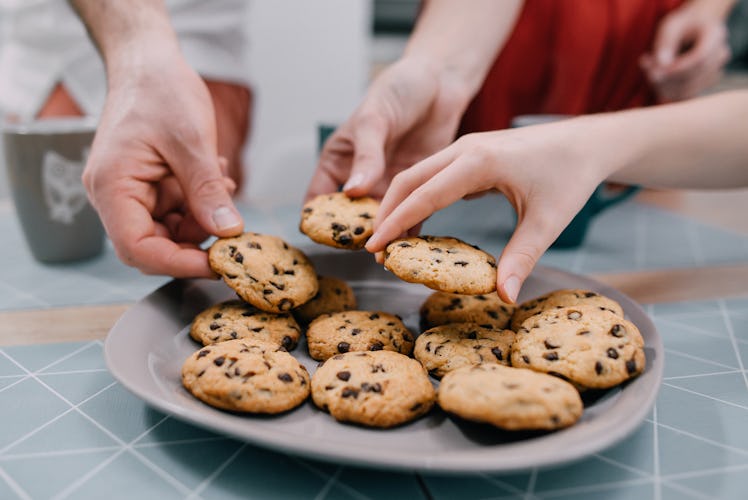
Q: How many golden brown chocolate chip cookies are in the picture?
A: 13